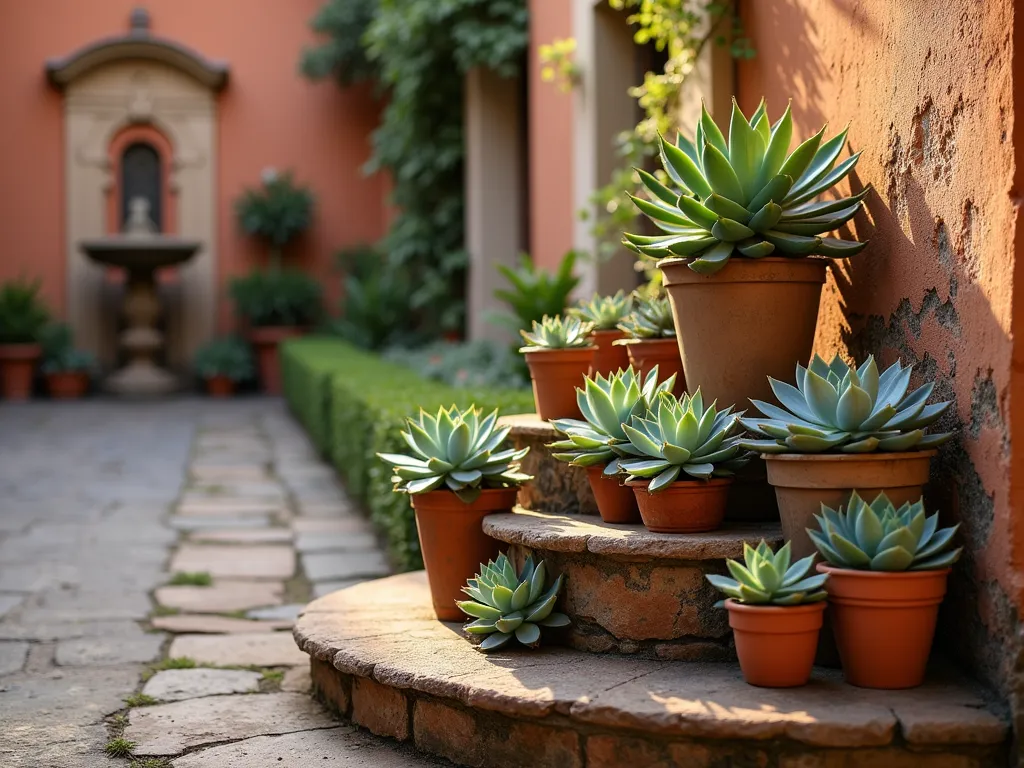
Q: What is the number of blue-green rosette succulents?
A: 11